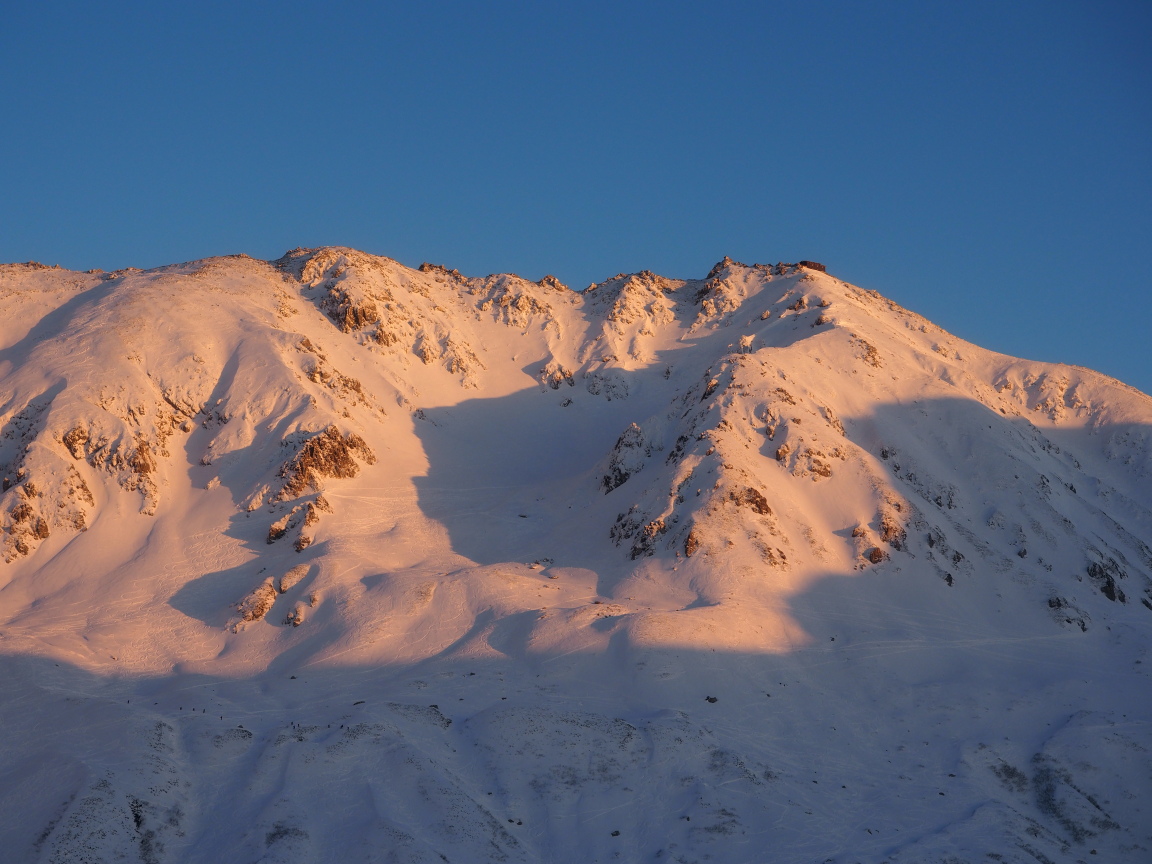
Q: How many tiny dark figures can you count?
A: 11